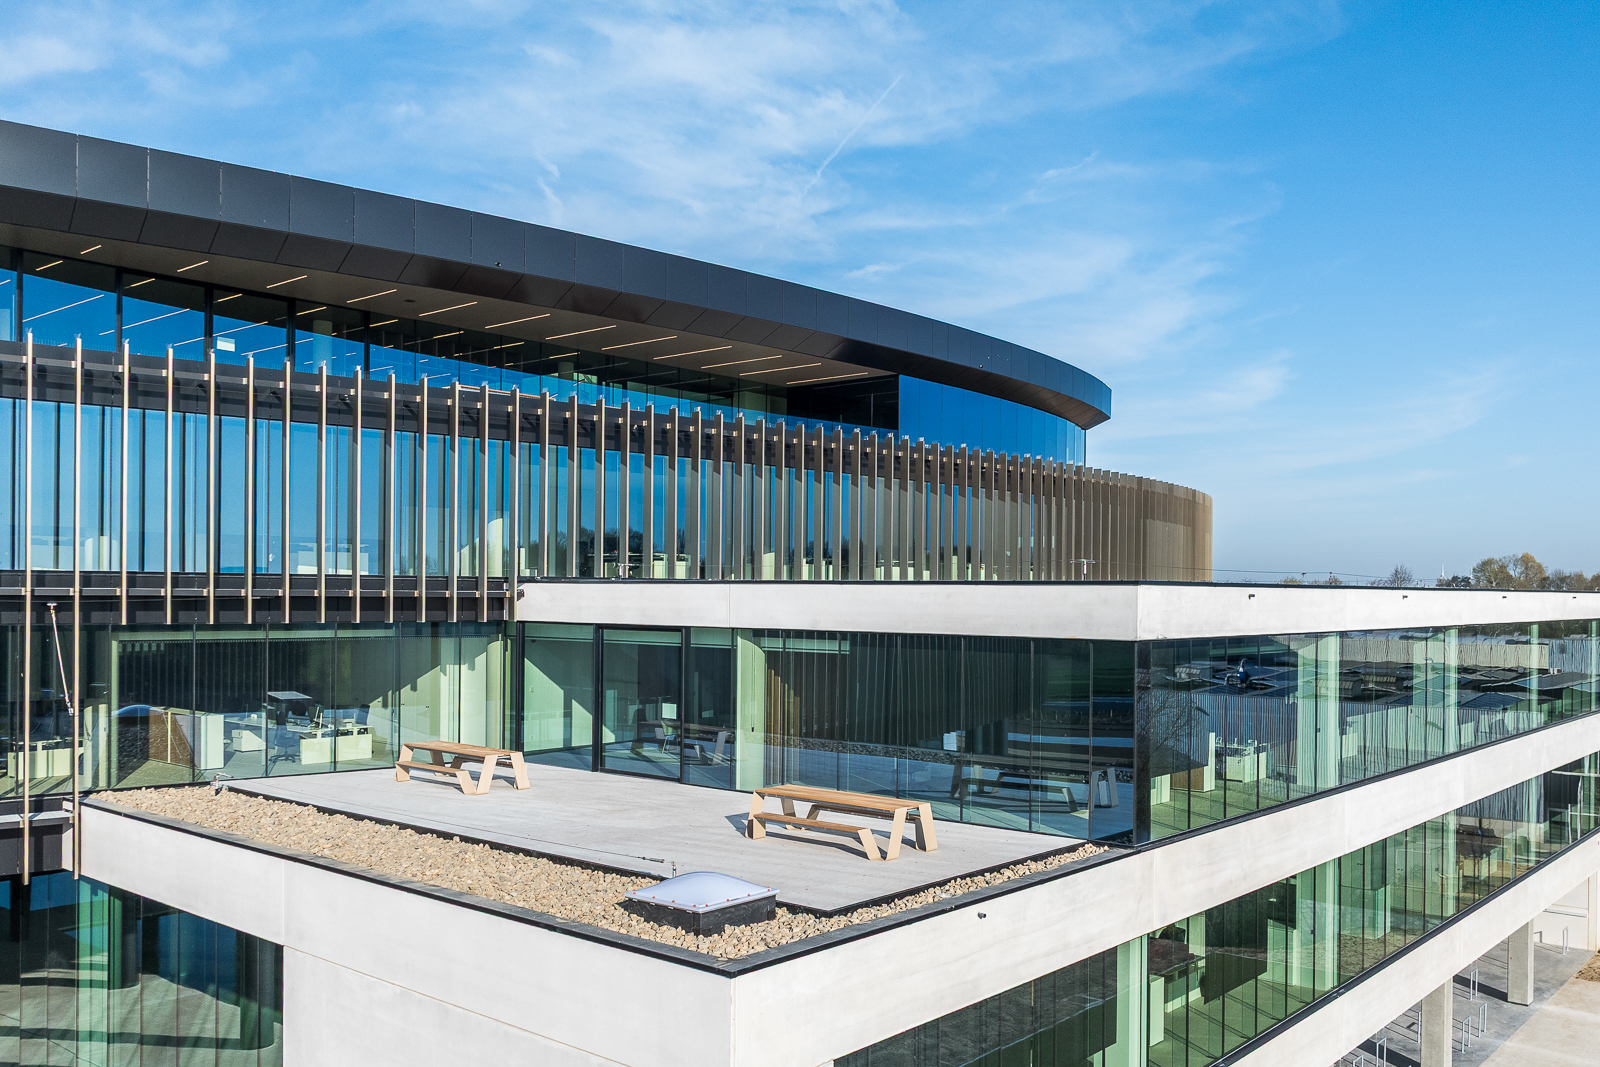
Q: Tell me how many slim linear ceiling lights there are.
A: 12